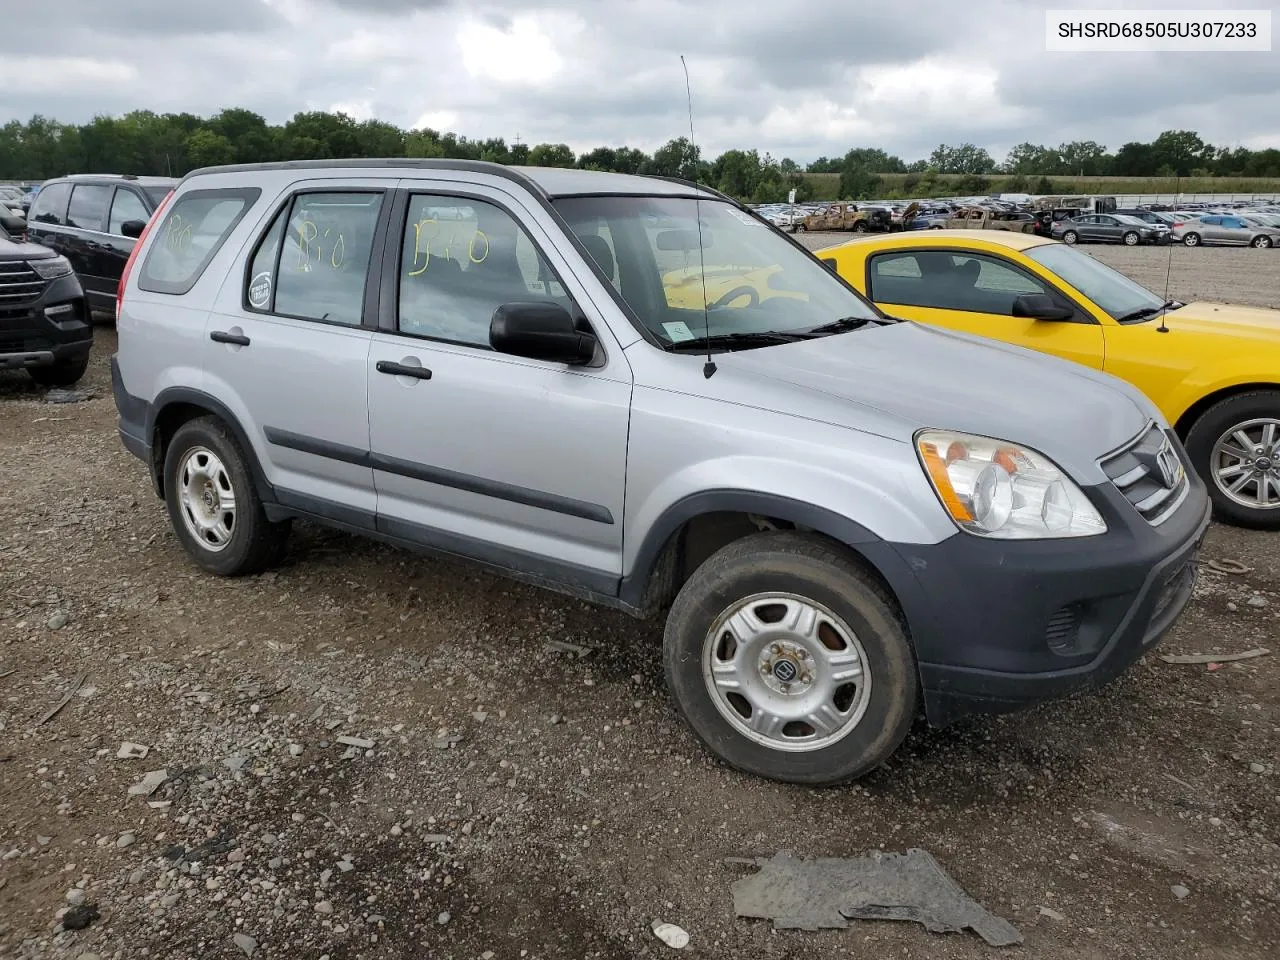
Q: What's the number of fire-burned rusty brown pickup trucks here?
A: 2